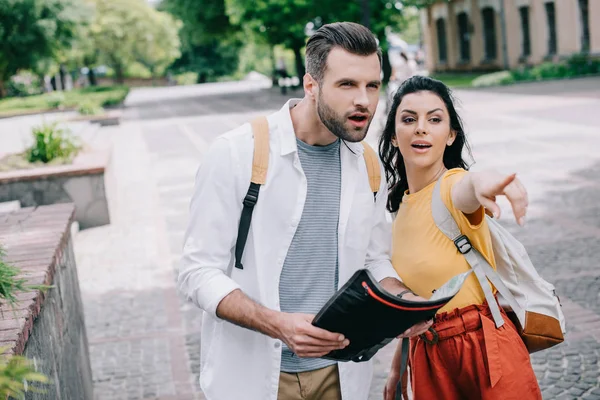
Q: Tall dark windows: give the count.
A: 6